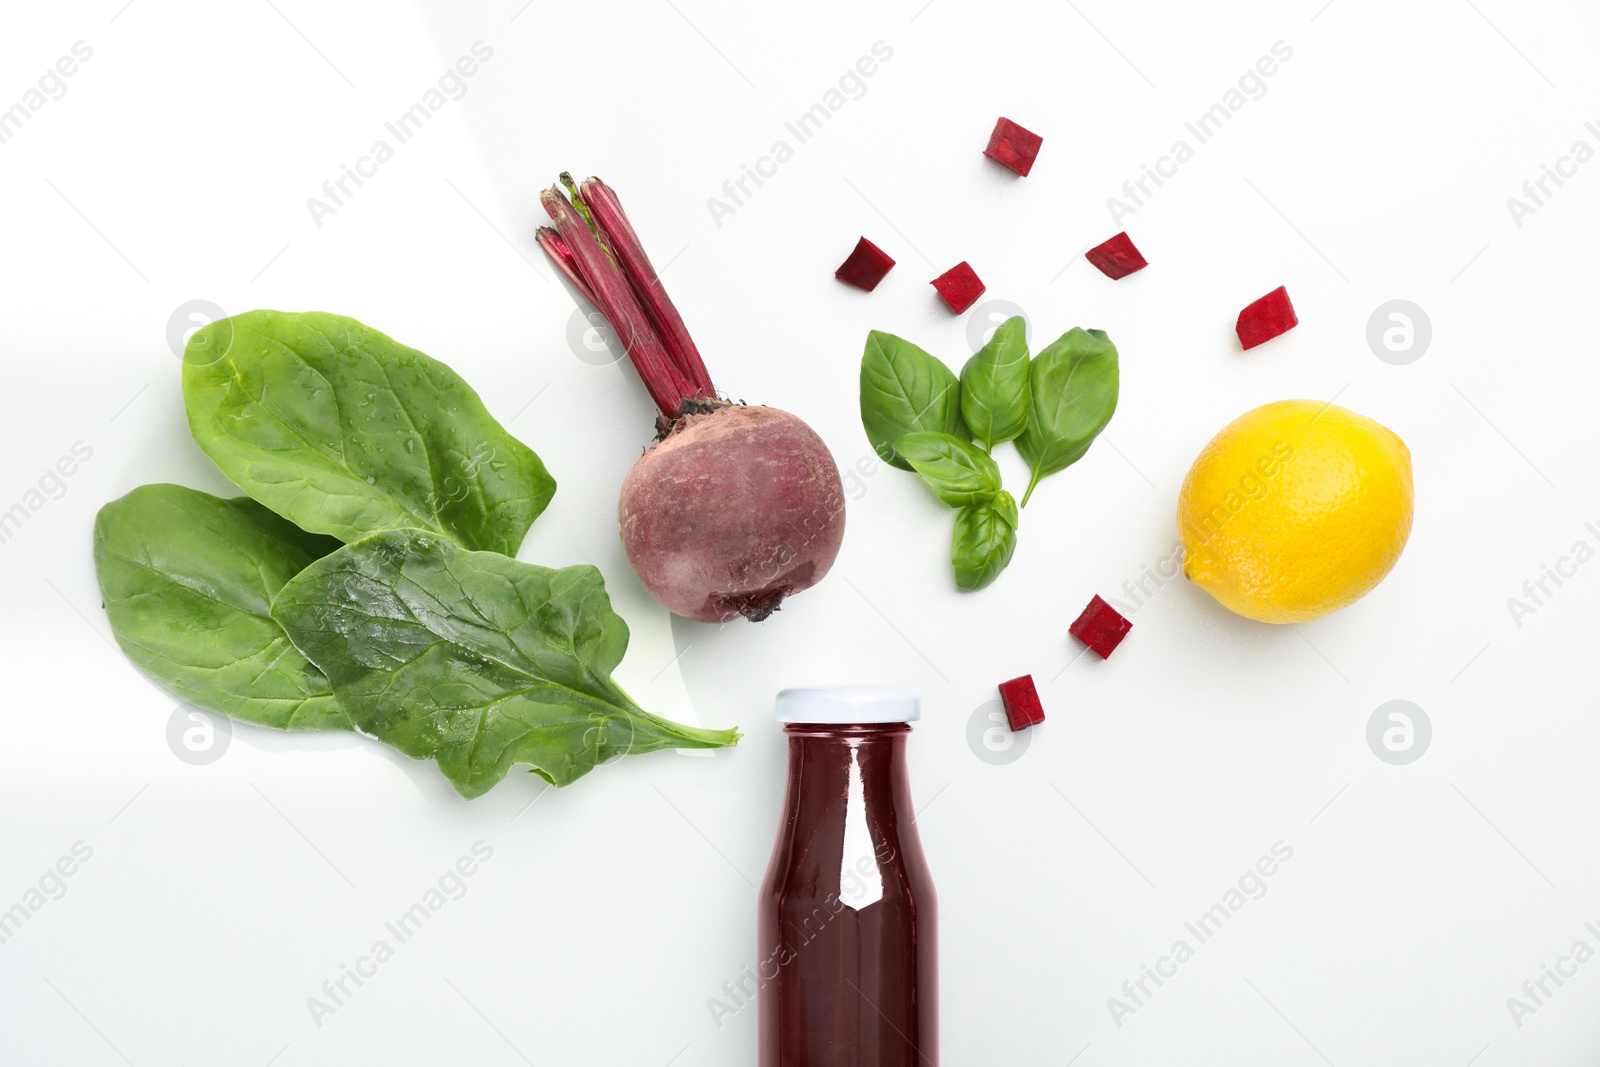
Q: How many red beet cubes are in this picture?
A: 7